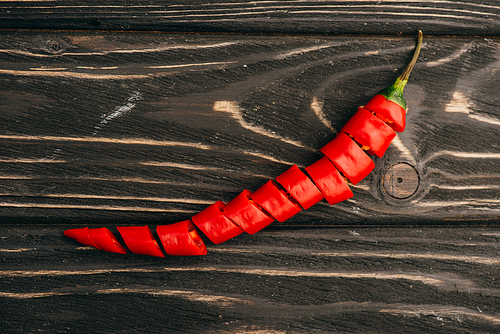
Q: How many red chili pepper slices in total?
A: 12